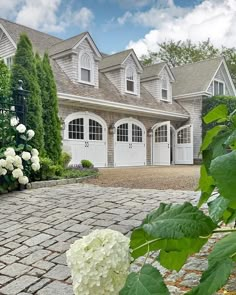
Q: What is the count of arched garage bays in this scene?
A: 3